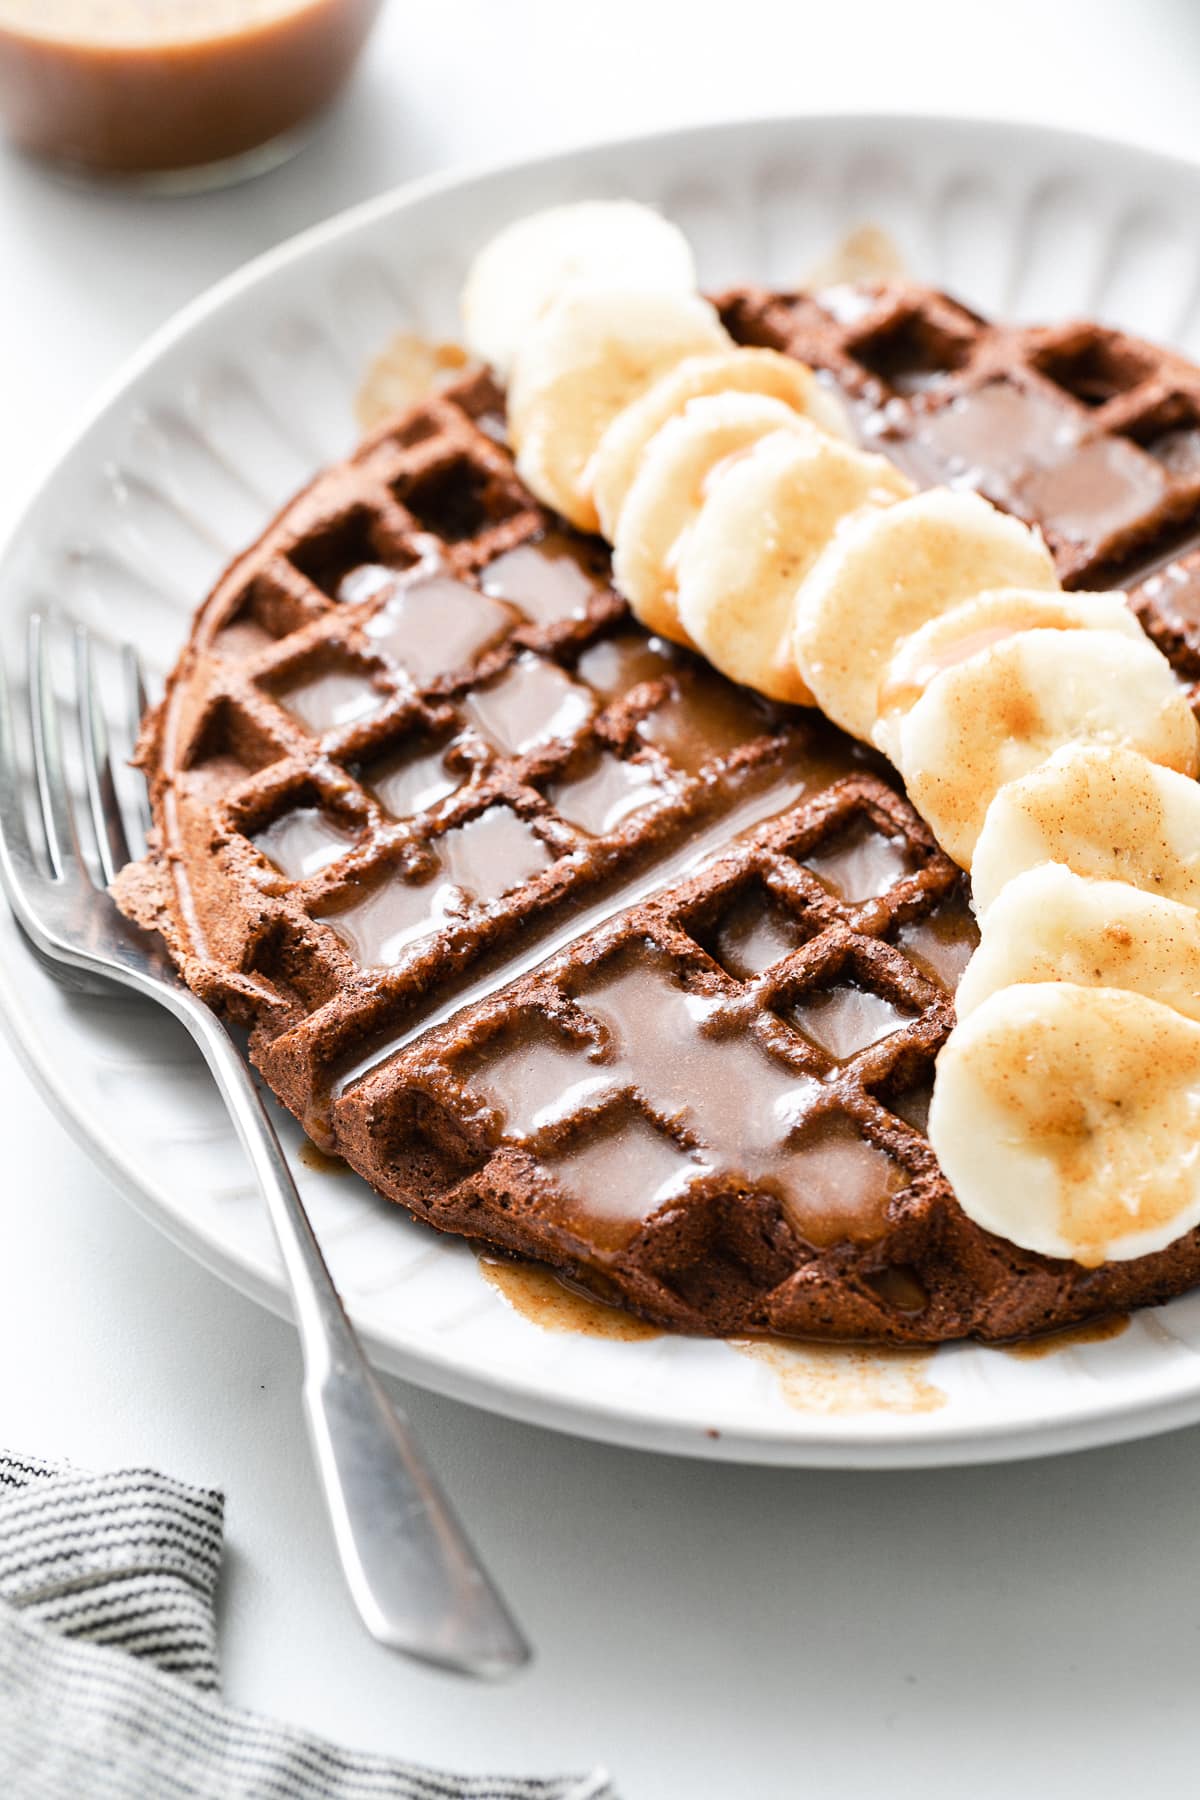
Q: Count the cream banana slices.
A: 11